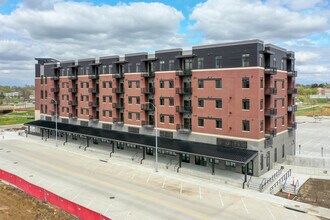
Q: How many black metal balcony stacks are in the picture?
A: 8